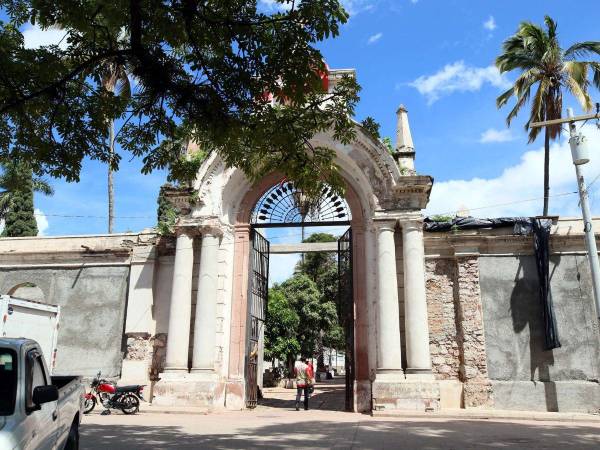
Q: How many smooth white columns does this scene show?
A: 4